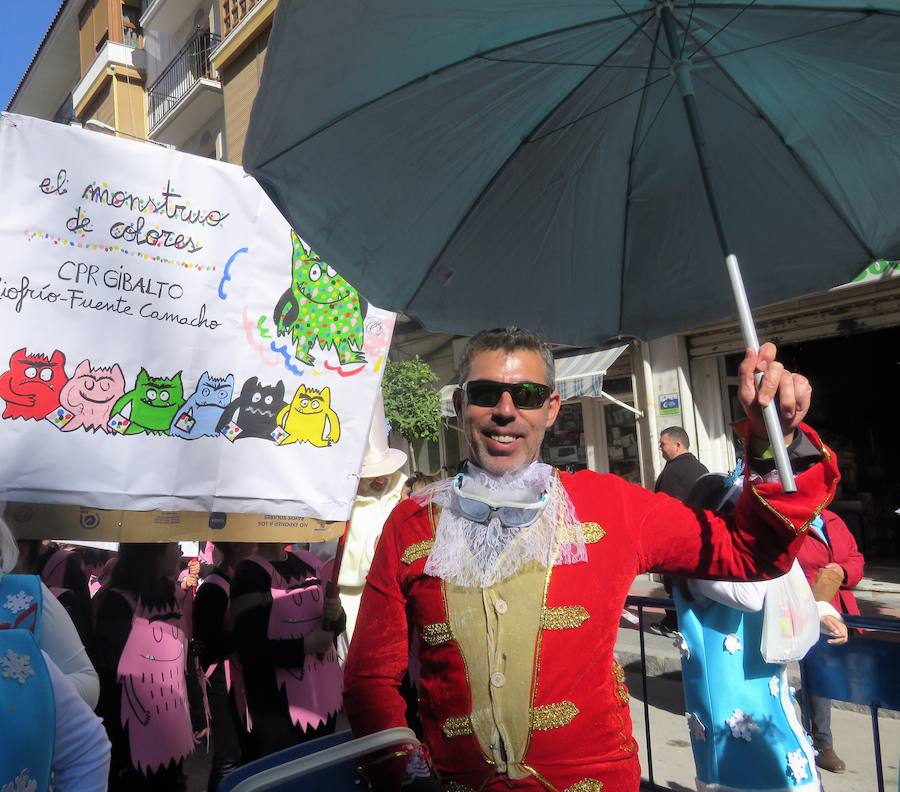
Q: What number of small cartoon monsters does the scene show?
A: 6